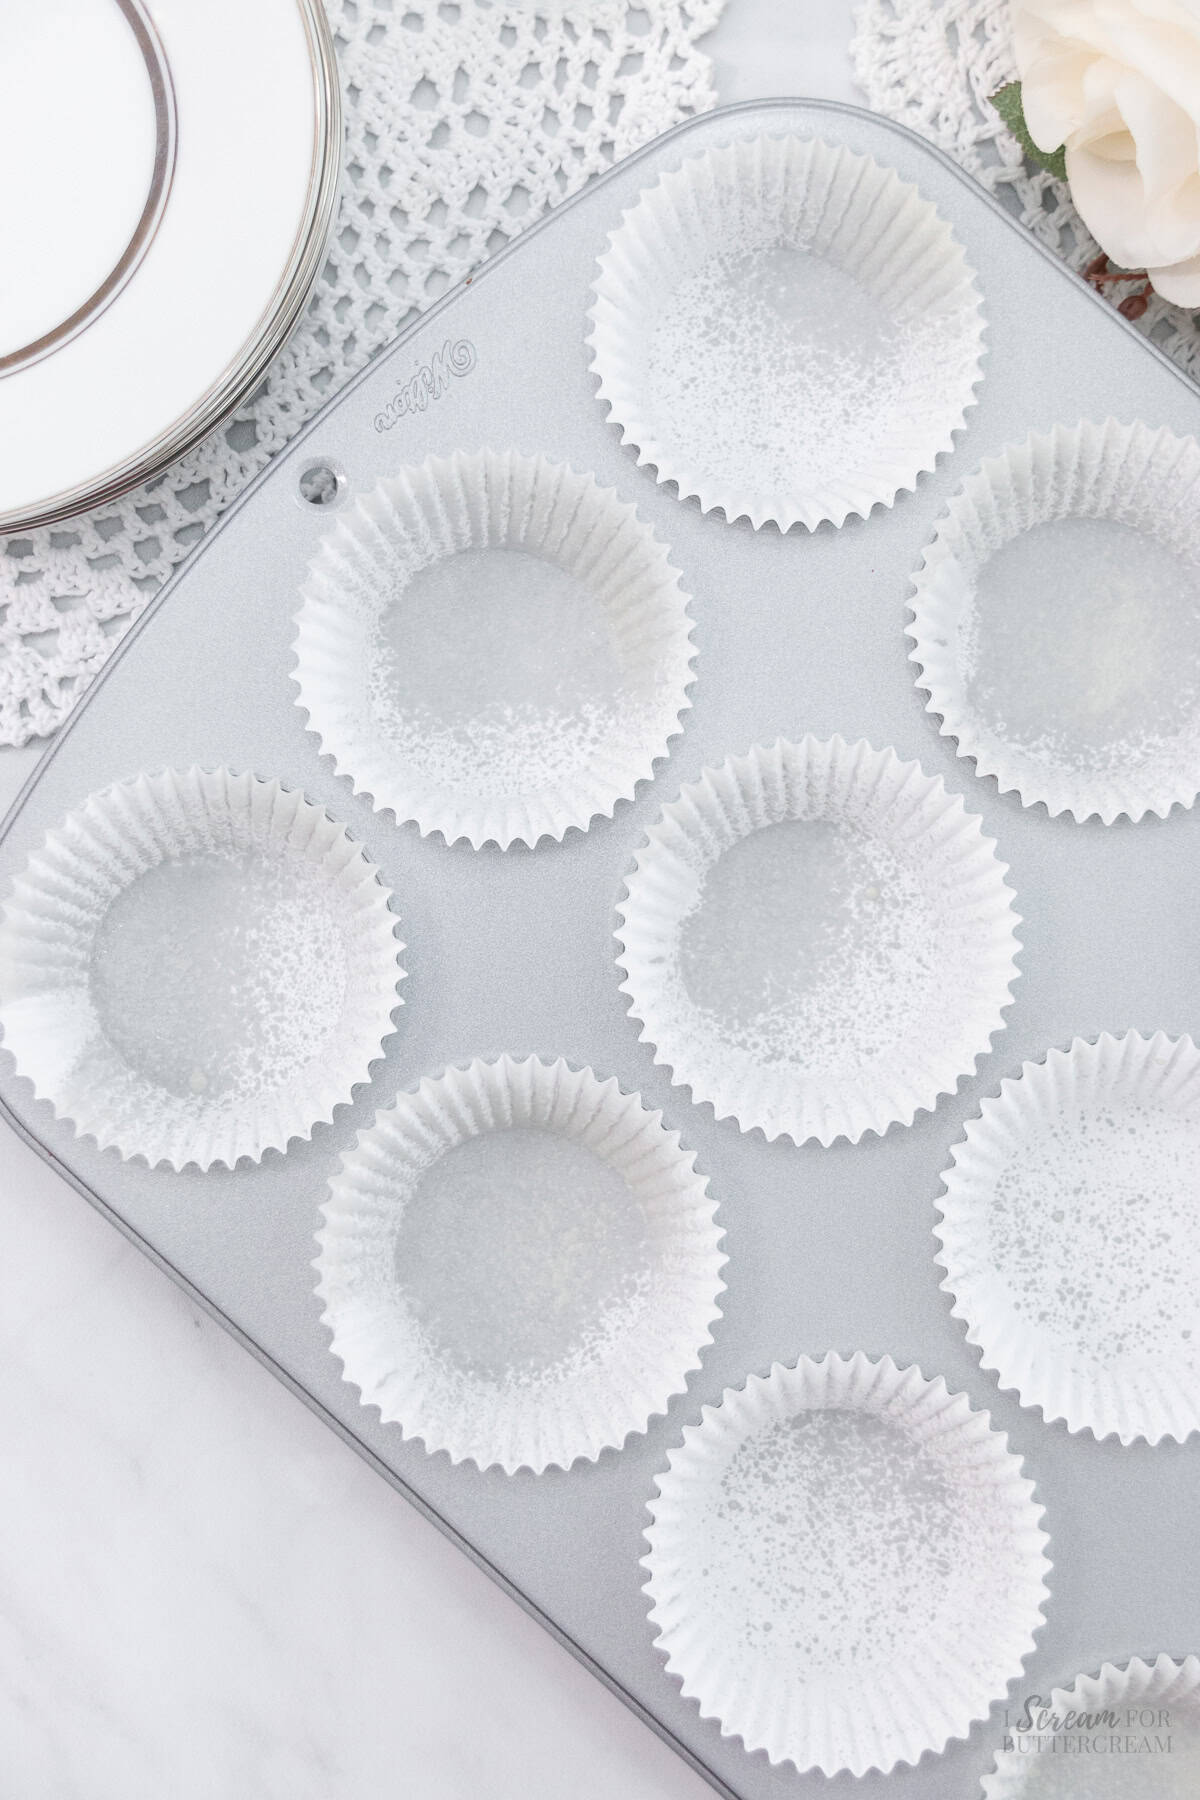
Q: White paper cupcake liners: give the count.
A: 9